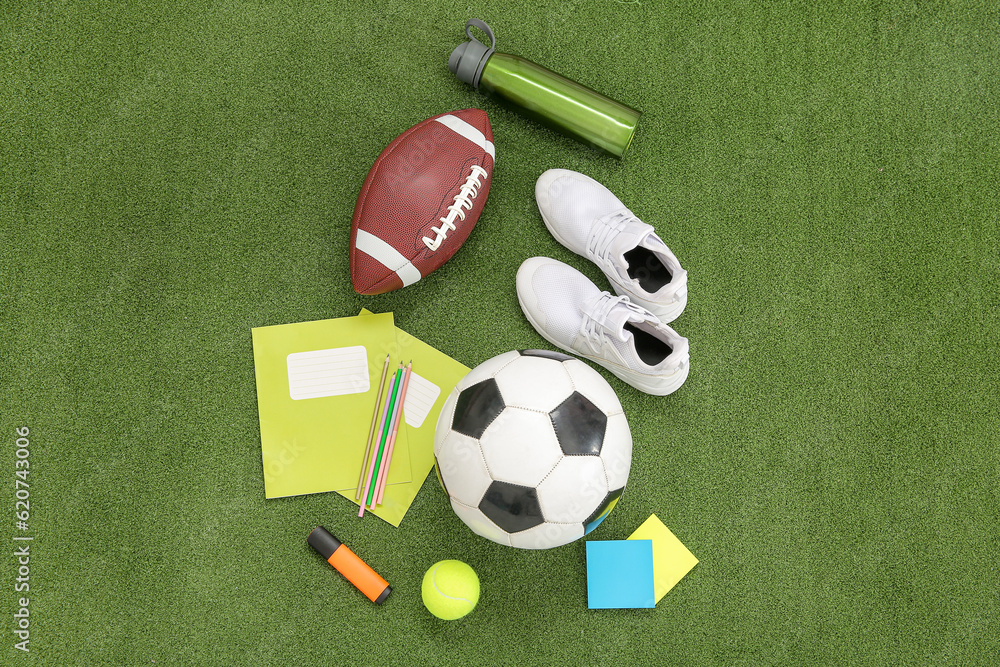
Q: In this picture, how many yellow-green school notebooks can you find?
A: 2